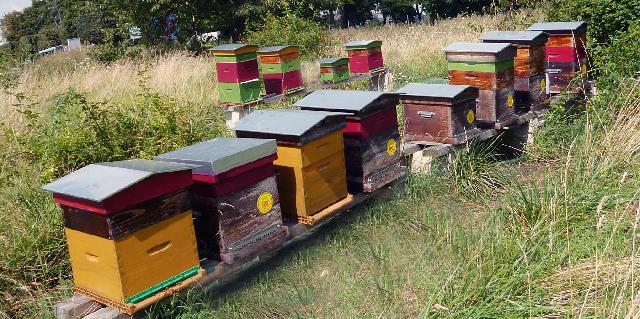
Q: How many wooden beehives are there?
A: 12